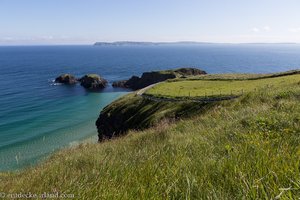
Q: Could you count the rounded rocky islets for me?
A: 2